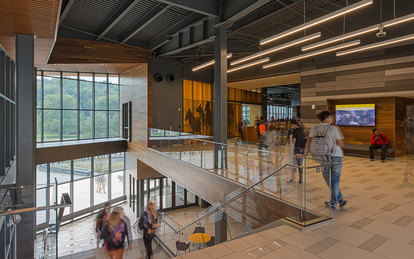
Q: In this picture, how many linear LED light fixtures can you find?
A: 7